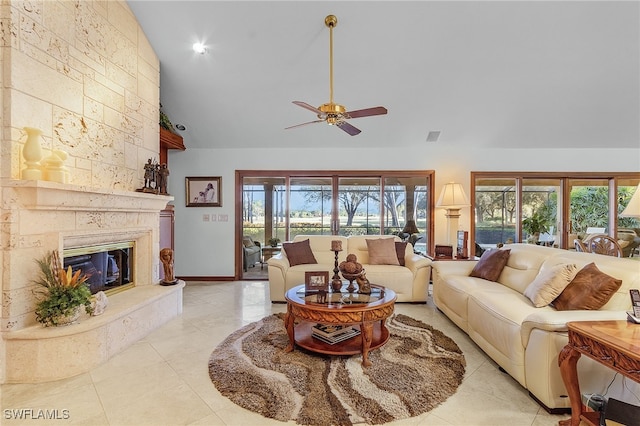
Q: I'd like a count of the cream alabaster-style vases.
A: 2